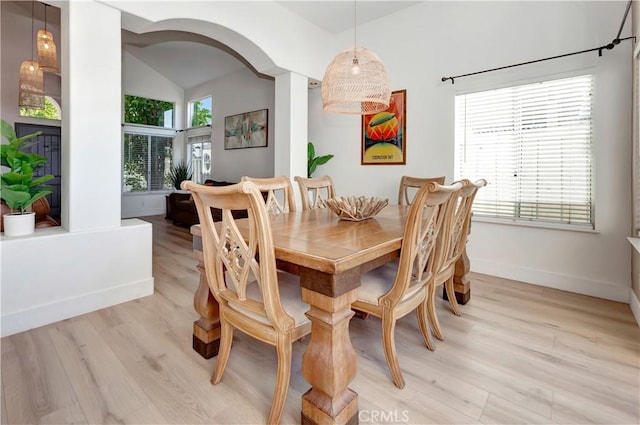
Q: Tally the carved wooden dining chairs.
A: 6